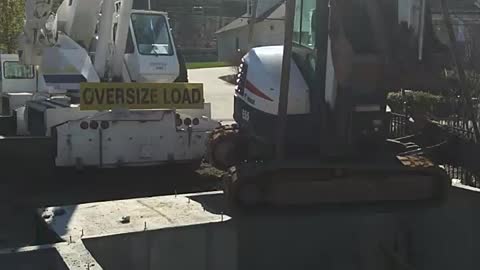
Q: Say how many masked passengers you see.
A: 0